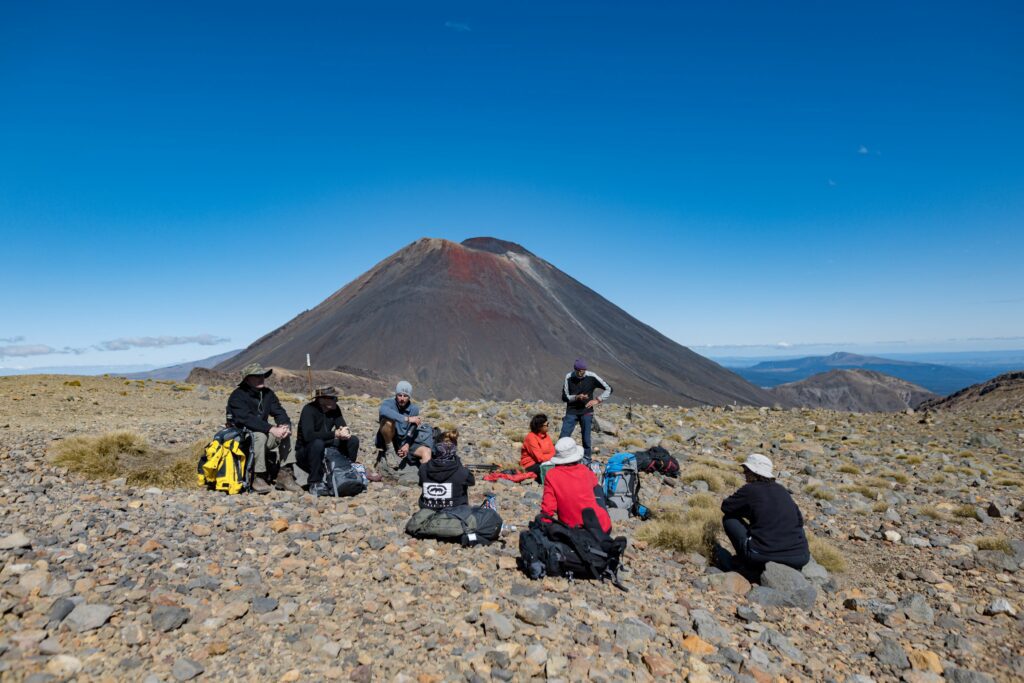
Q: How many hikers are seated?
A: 7